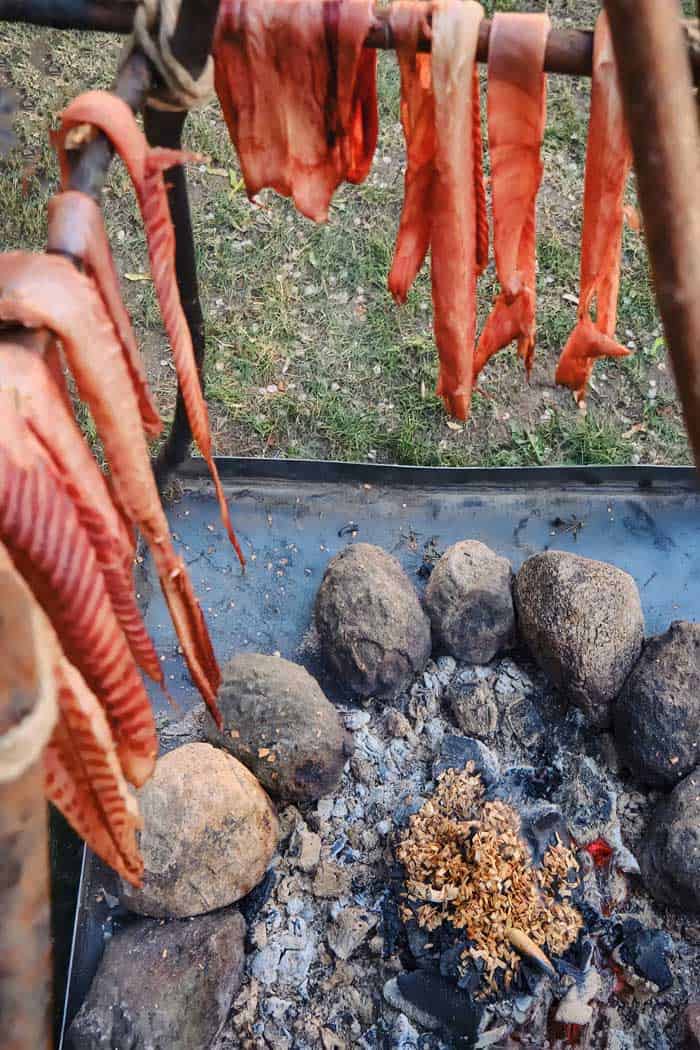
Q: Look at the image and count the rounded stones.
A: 8